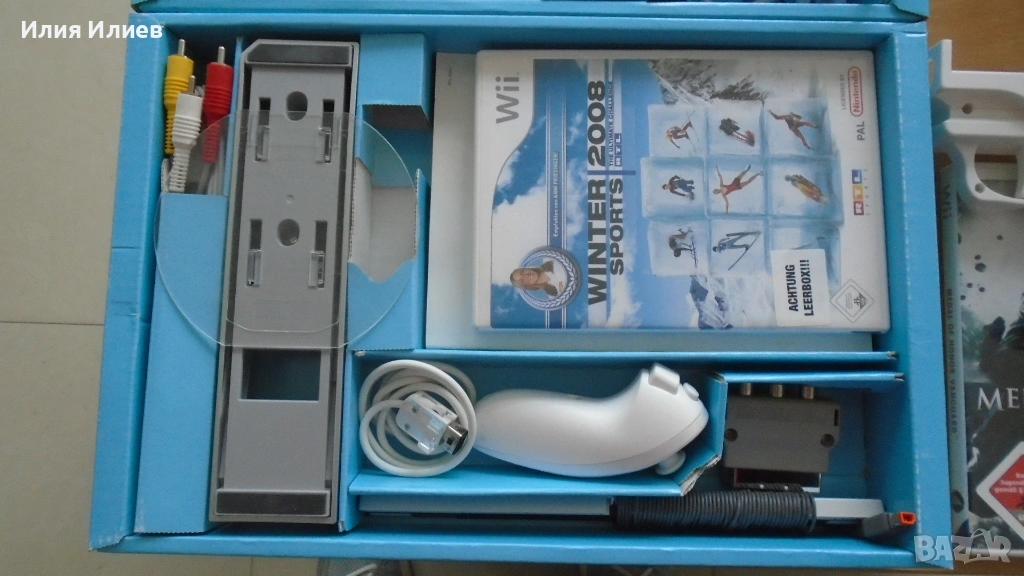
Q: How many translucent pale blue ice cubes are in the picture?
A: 9